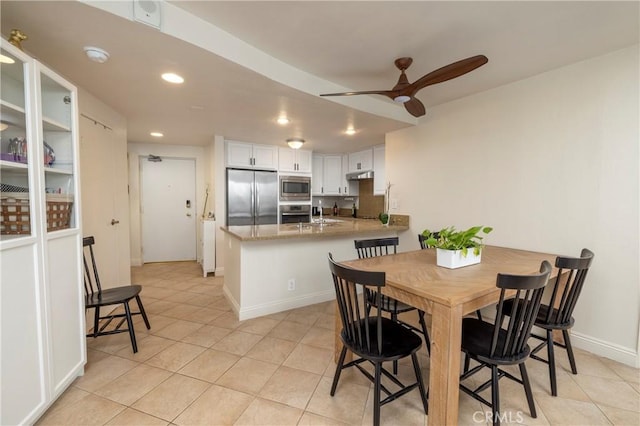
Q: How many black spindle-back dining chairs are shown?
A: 6